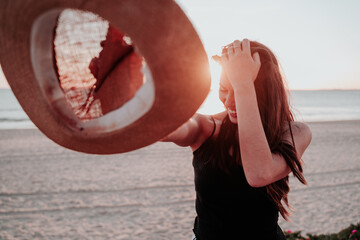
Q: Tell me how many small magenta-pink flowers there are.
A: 2